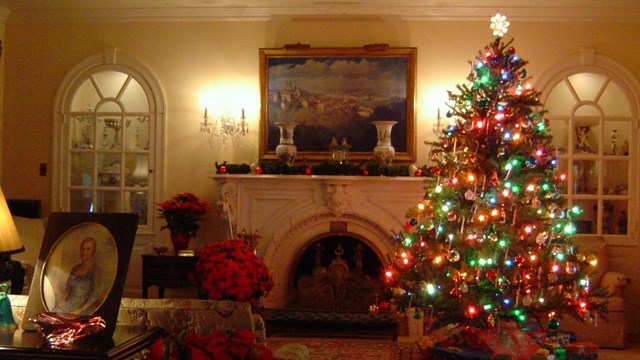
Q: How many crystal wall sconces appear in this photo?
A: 2